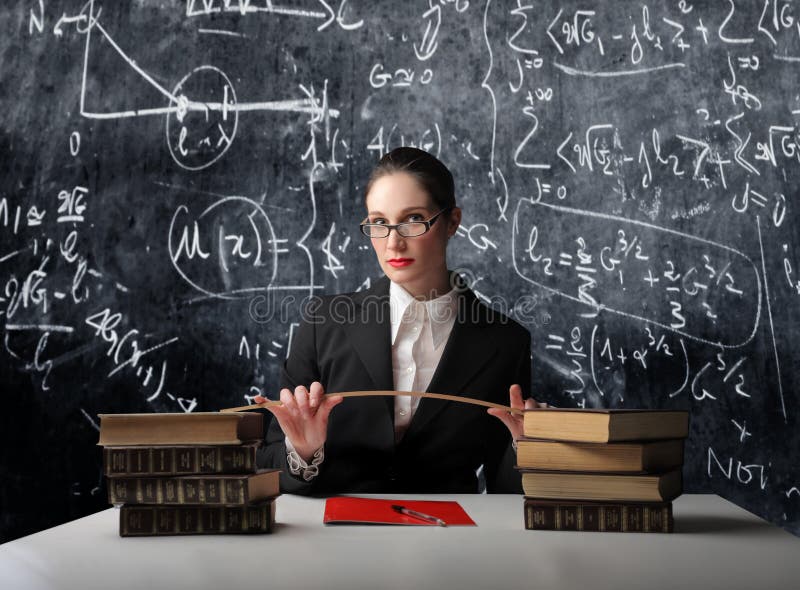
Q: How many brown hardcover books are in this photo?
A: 8